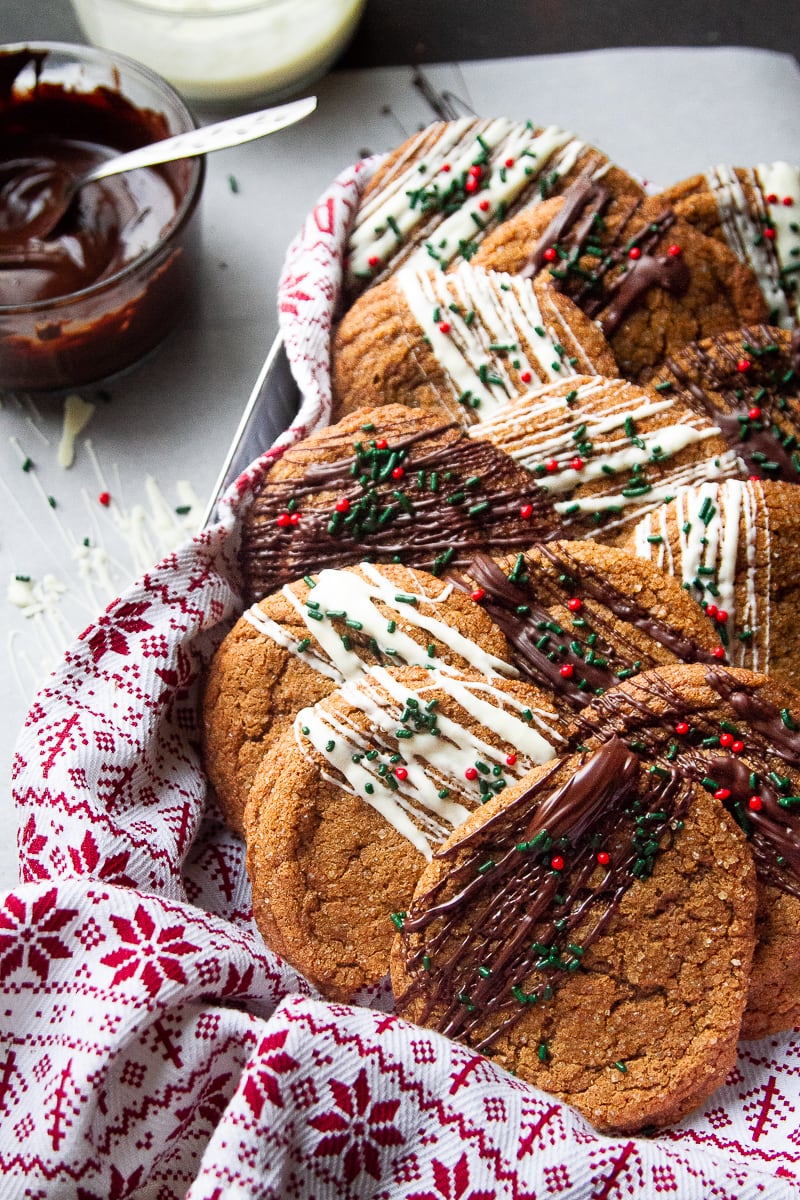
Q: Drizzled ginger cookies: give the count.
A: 13